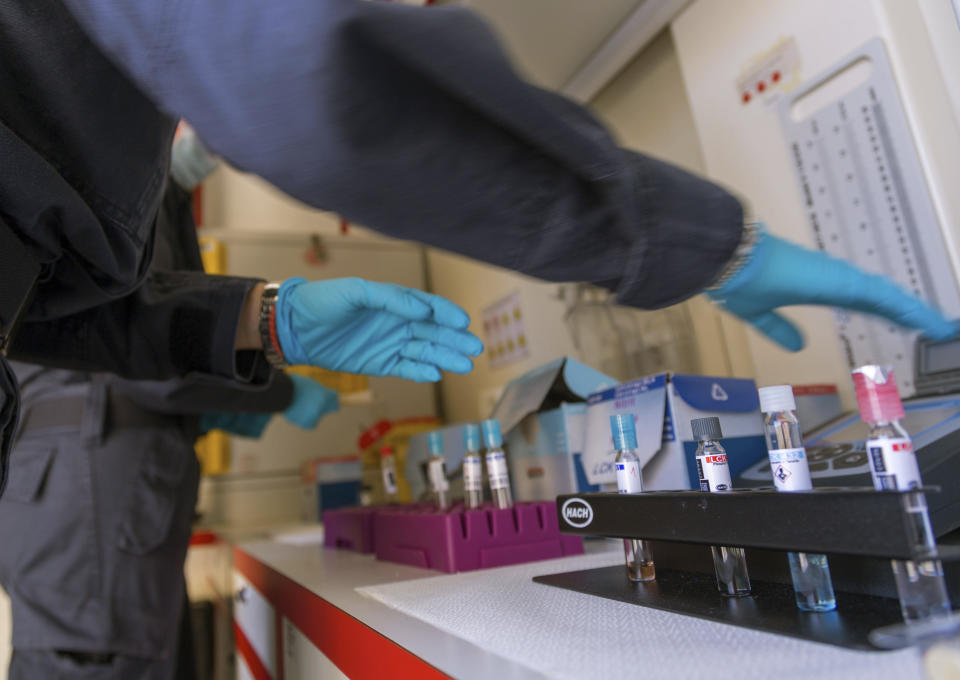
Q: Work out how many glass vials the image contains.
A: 8